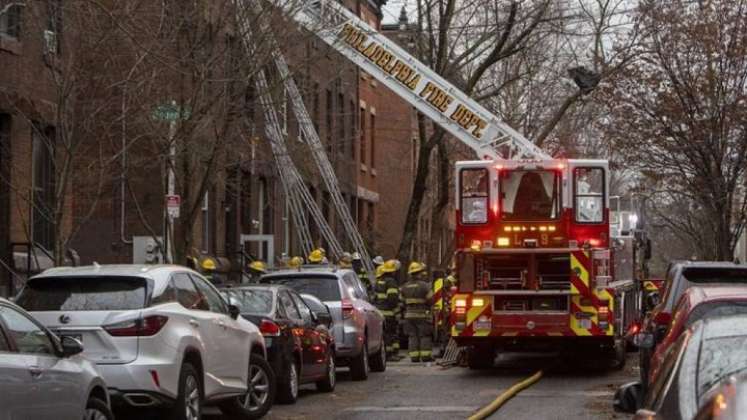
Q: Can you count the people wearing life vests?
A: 0